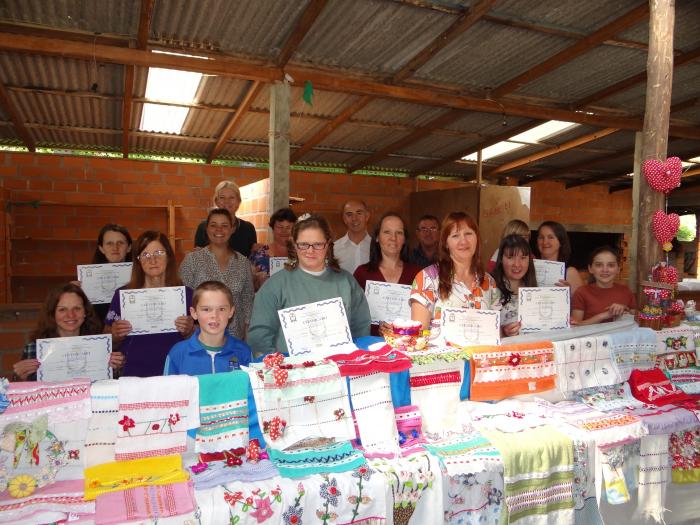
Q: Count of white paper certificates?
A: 9